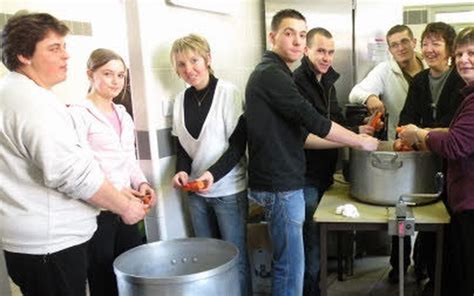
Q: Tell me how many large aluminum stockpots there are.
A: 2